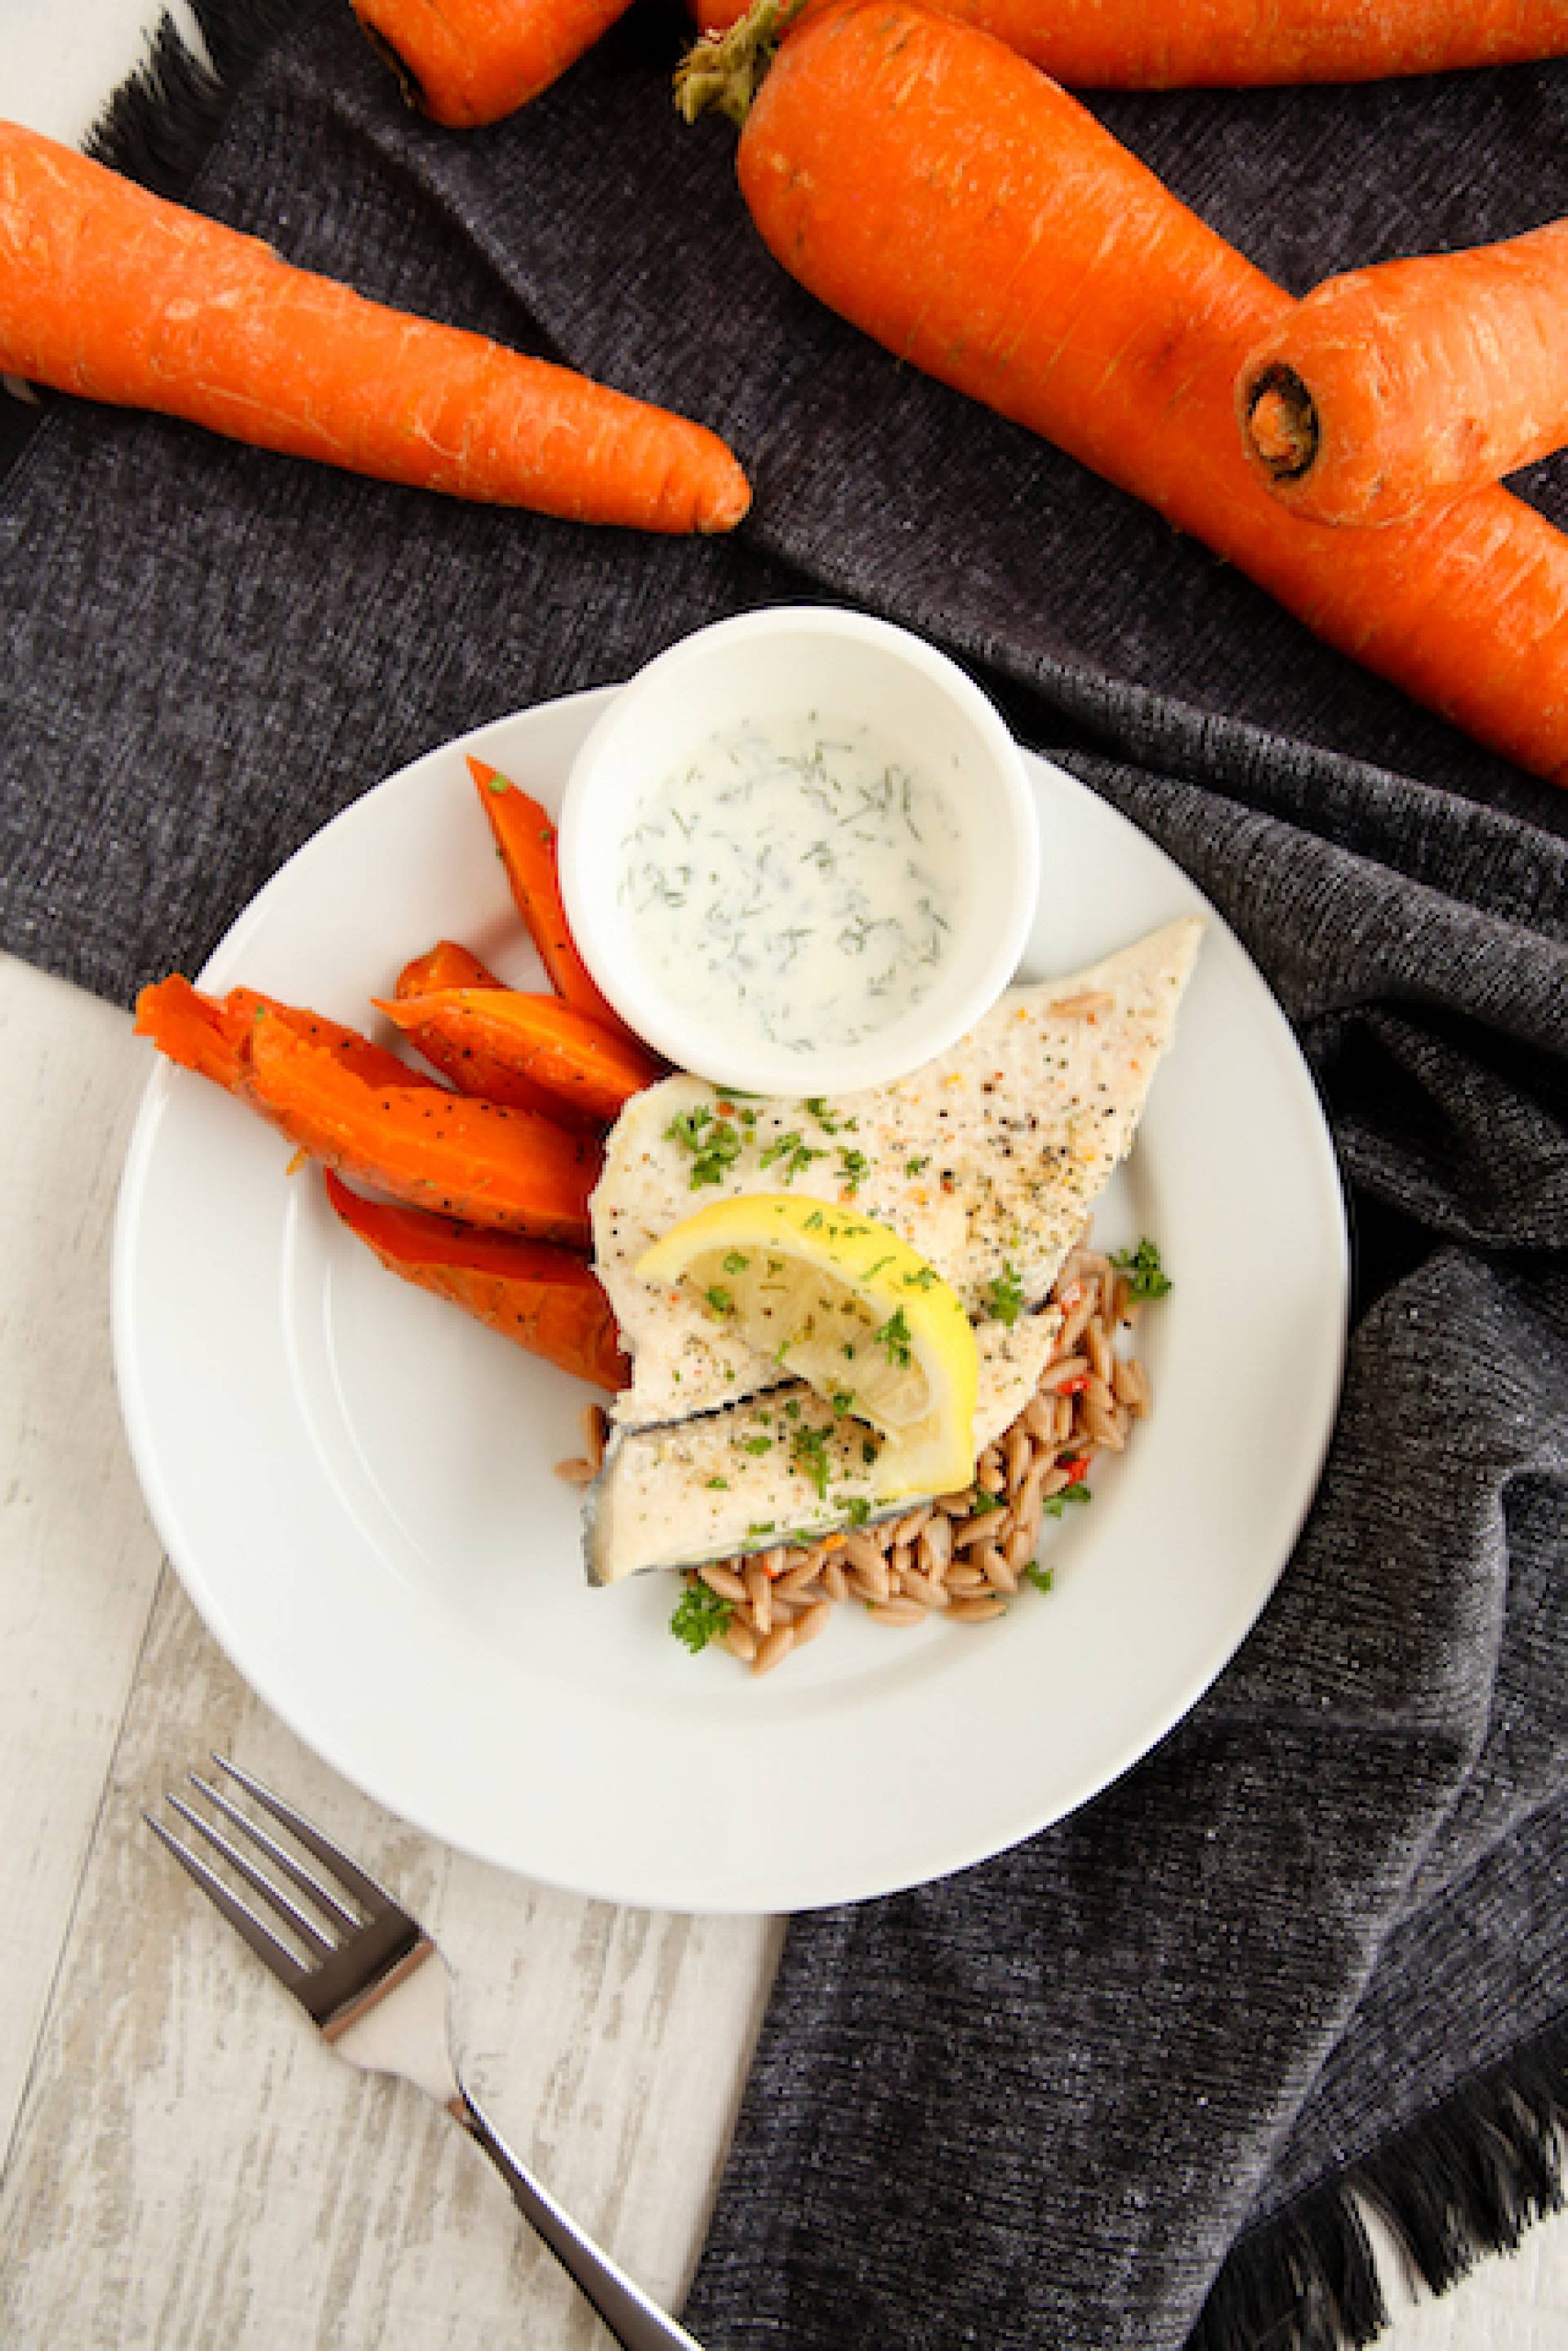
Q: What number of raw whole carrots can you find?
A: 5